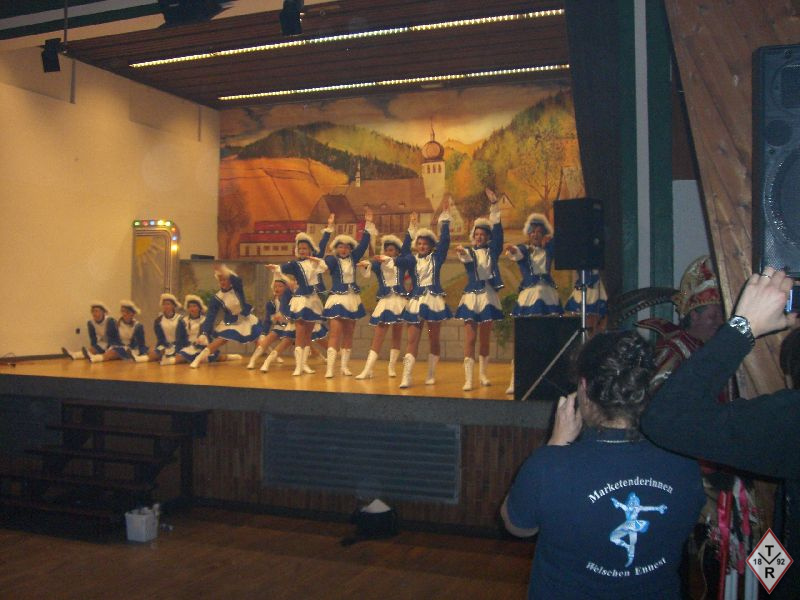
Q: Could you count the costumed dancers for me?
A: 13